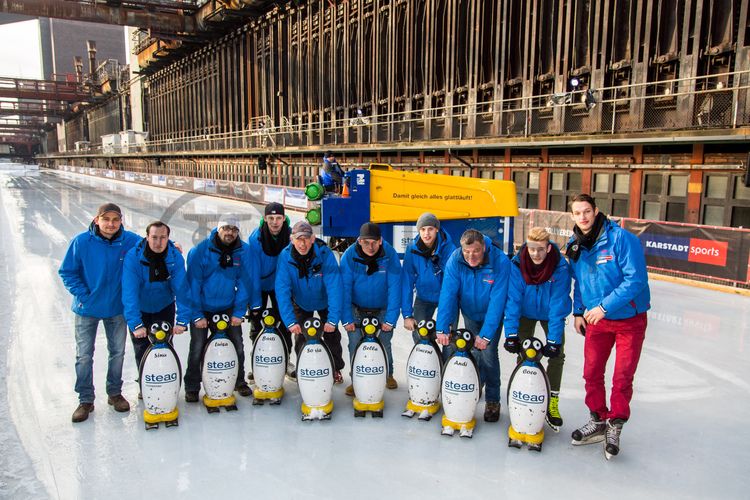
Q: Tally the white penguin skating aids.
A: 8